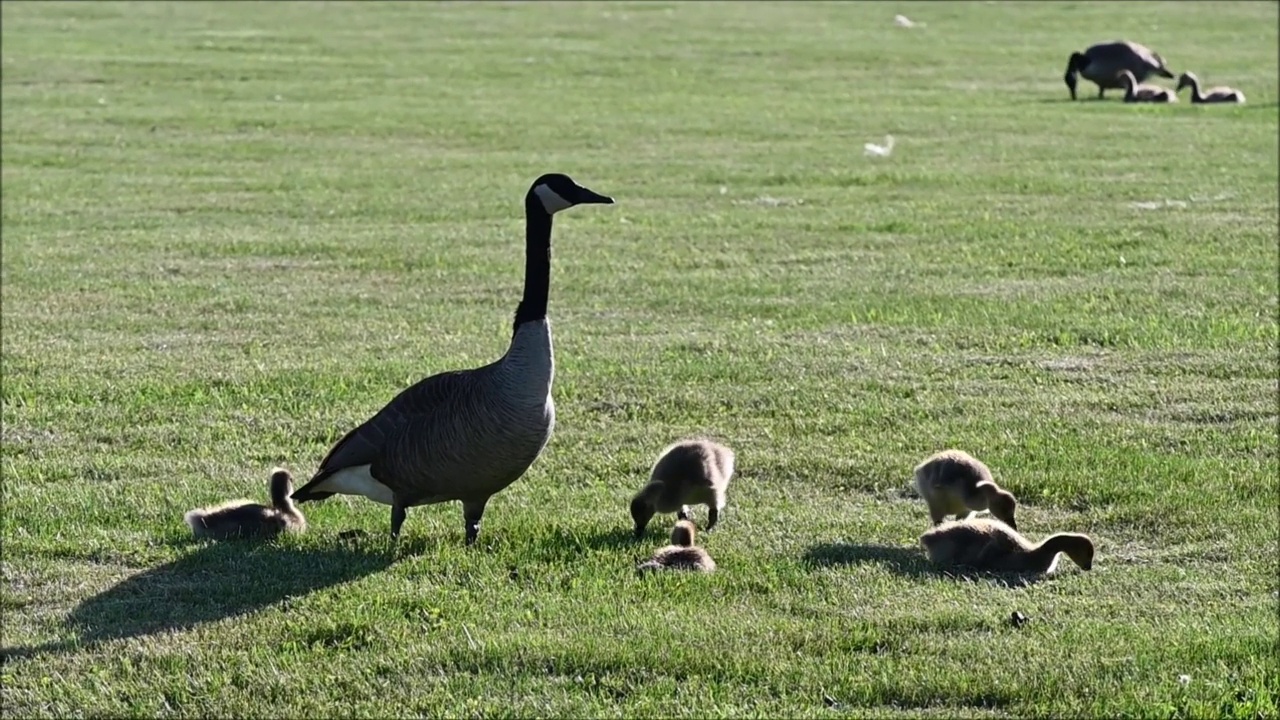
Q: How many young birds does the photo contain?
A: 7